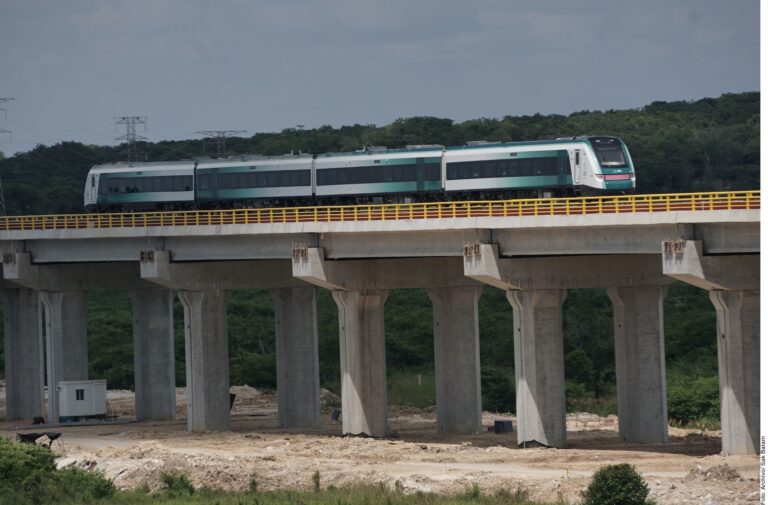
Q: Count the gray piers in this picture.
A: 10